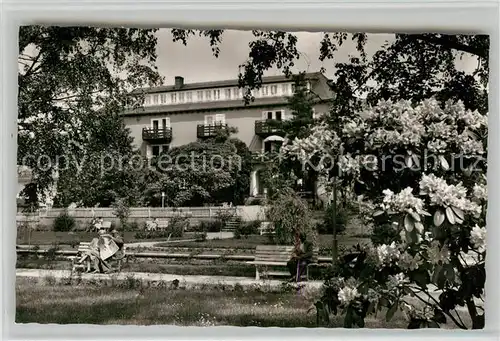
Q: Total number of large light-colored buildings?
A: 1